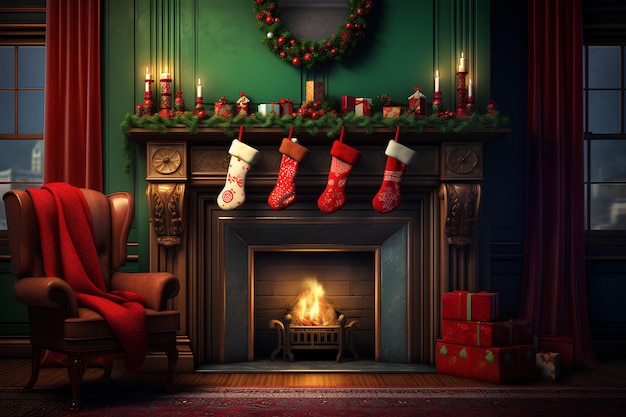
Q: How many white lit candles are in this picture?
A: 6